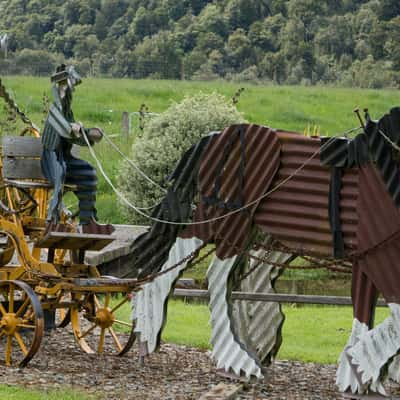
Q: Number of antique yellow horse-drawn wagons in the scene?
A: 1